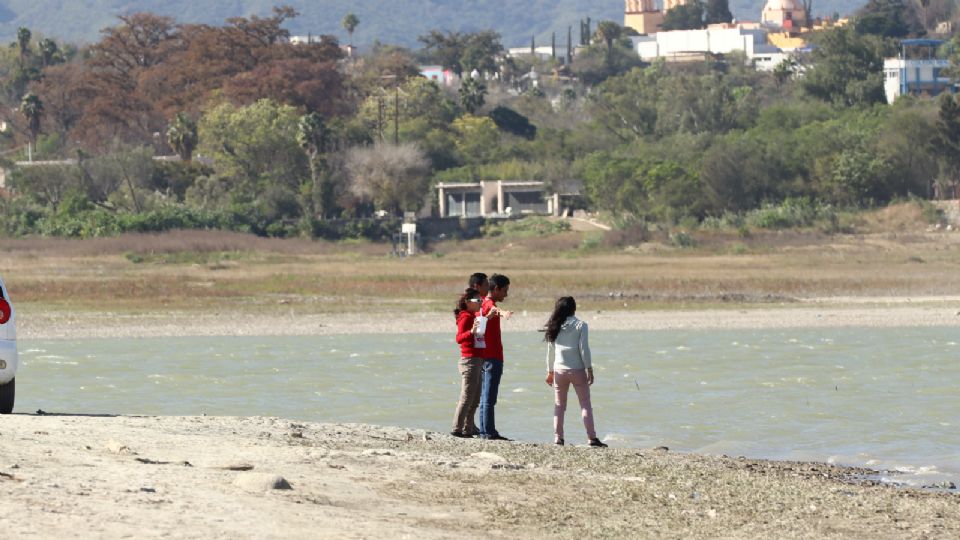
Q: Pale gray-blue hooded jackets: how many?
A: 1